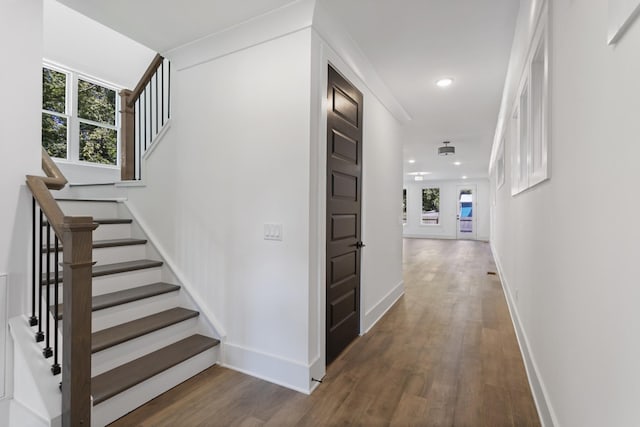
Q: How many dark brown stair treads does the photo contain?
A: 6